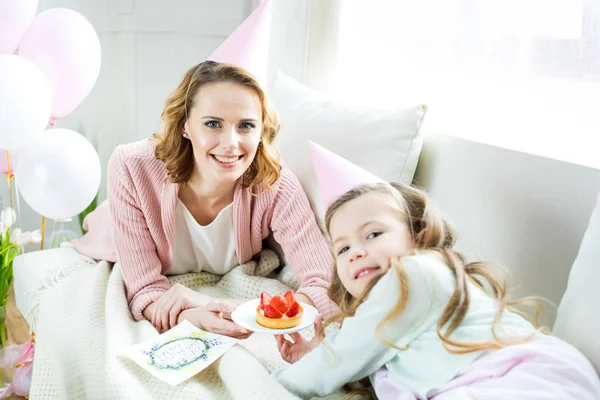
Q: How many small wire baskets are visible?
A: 0